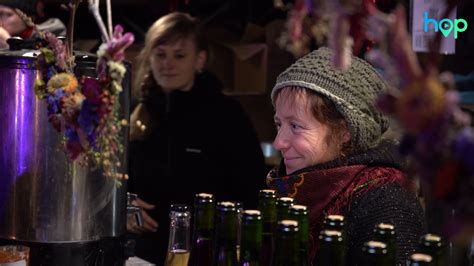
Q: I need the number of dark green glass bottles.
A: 13